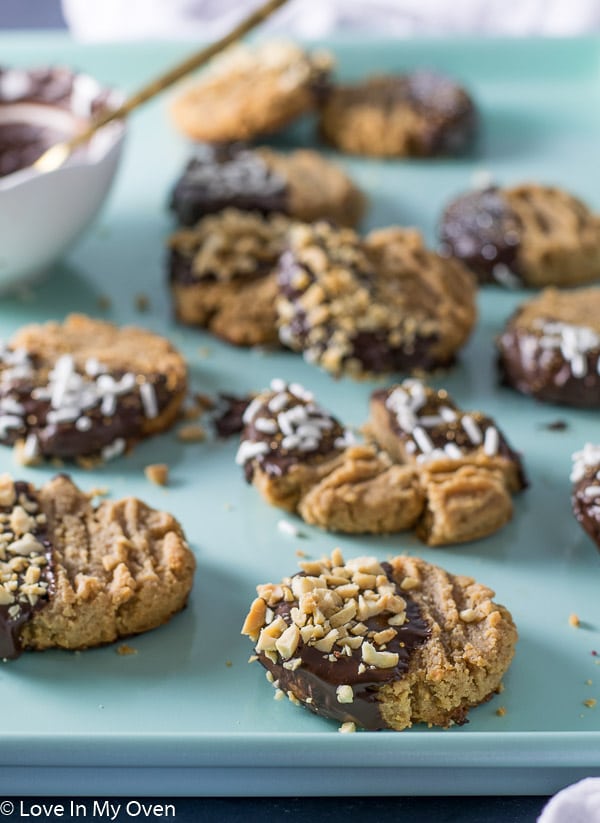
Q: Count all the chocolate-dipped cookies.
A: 12